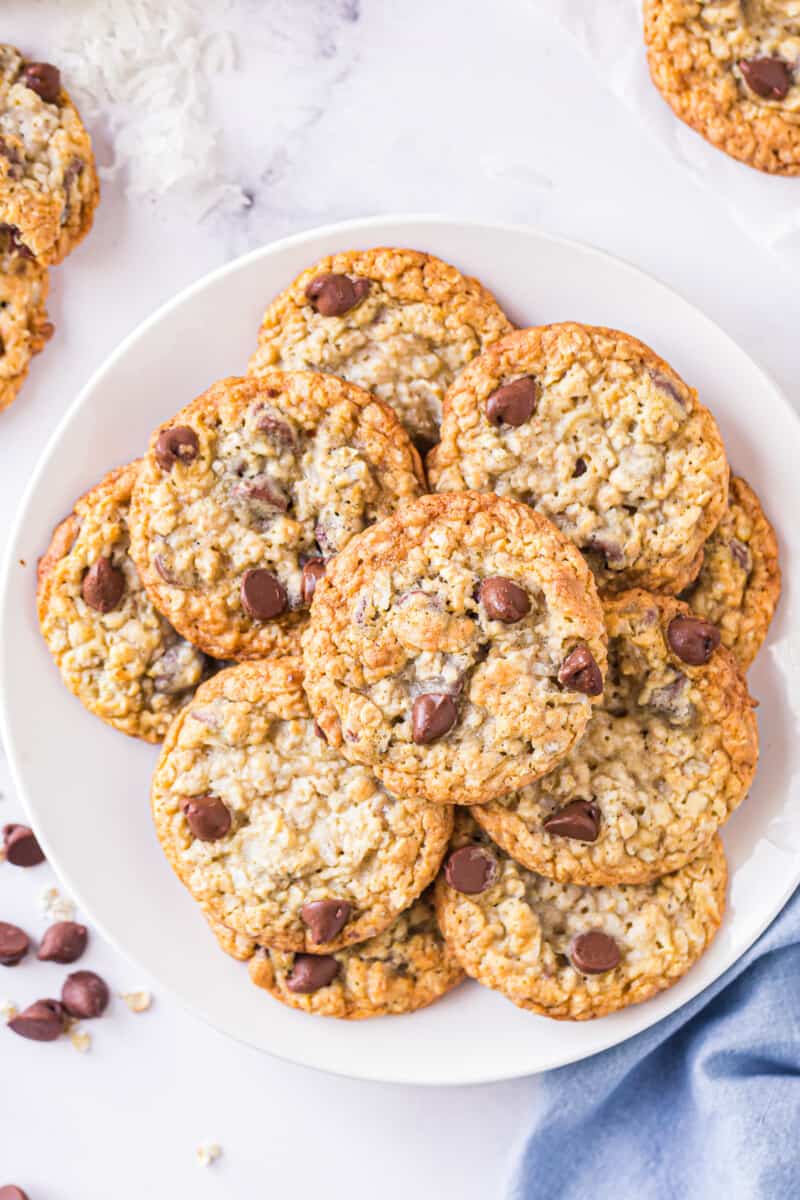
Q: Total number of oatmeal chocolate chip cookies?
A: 13